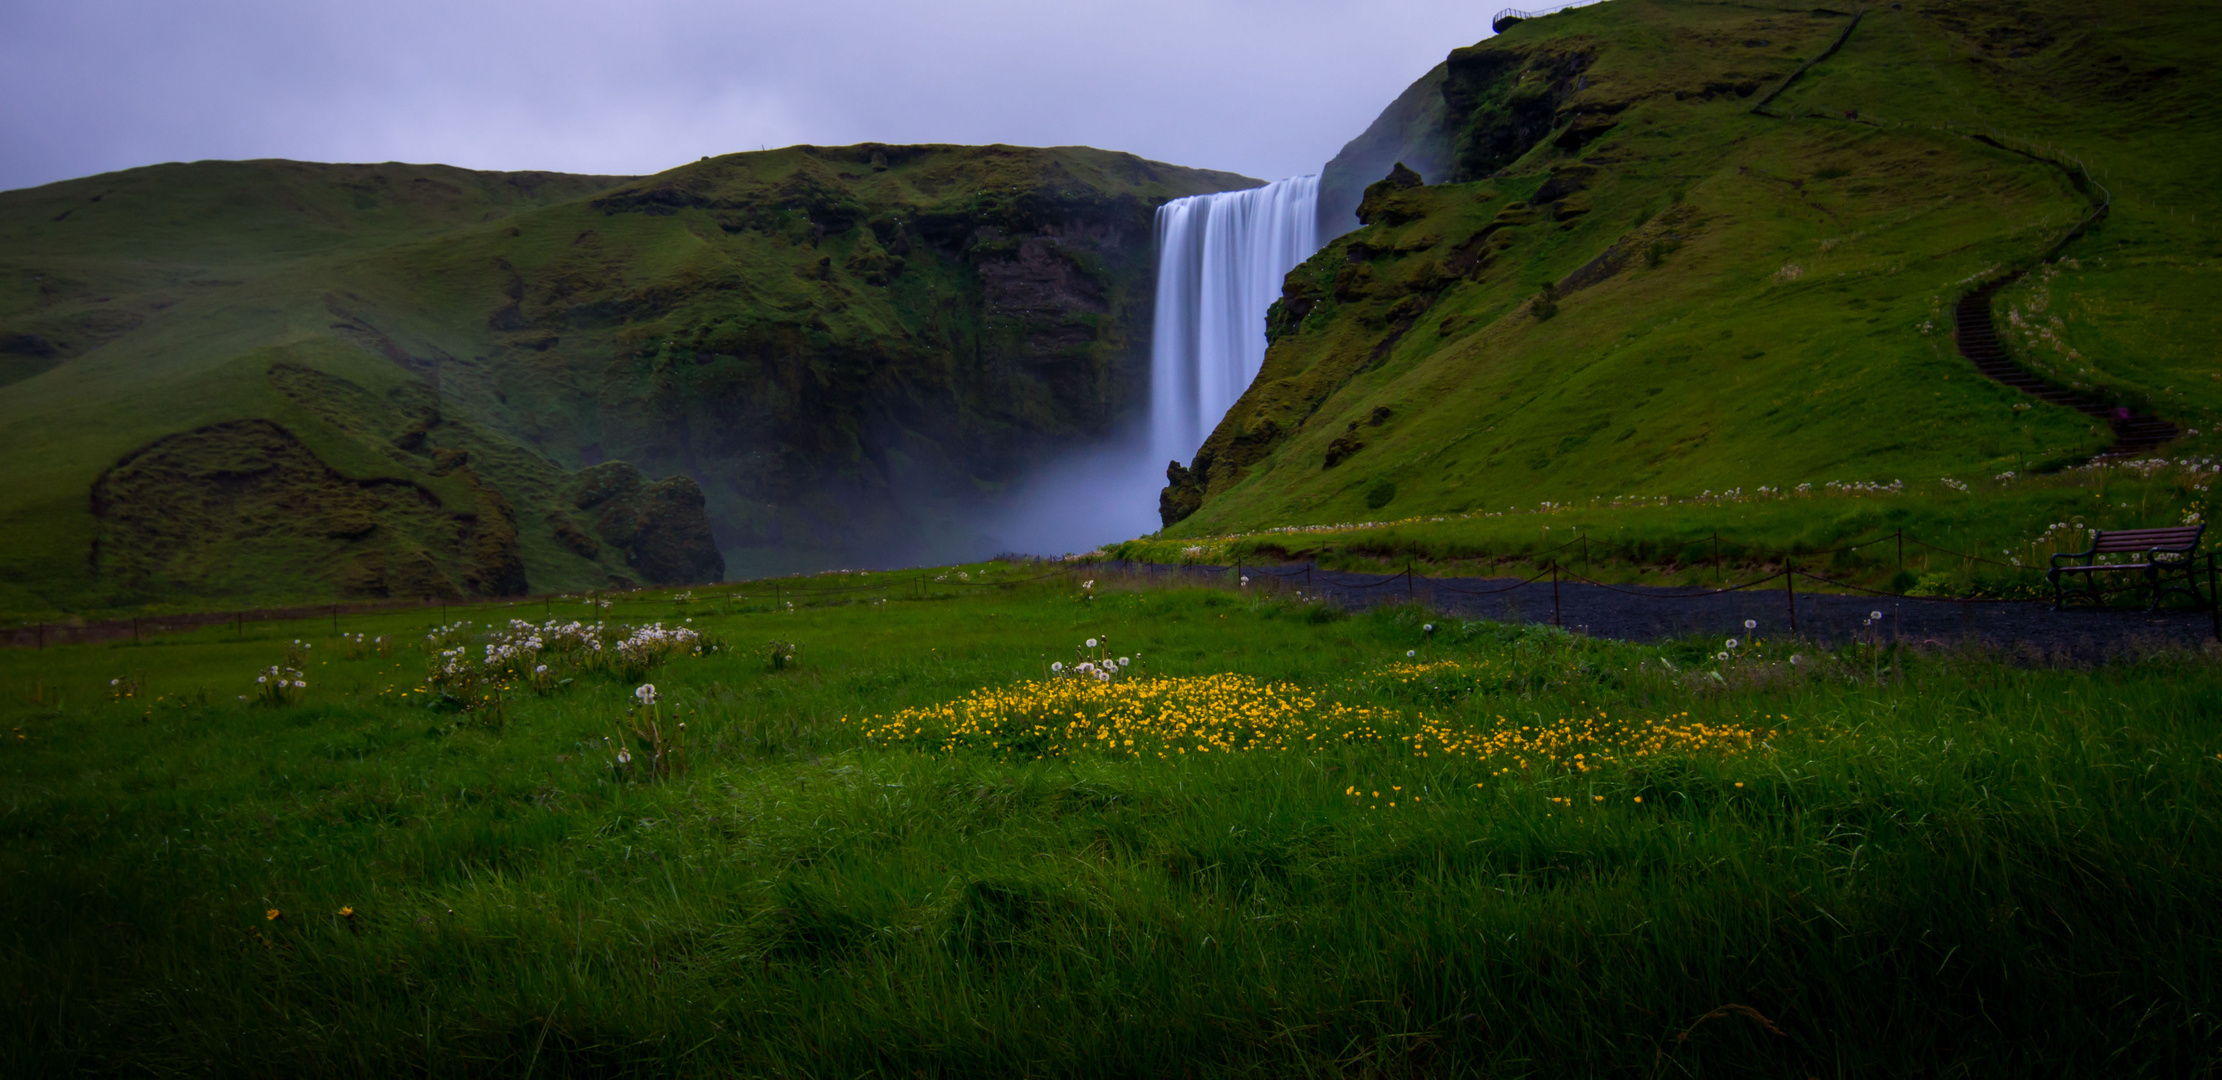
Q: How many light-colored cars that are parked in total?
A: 0